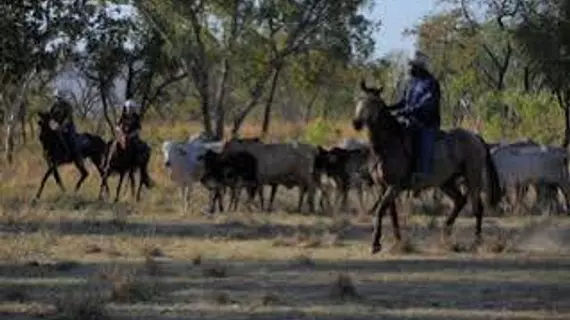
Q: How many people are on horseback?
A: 3